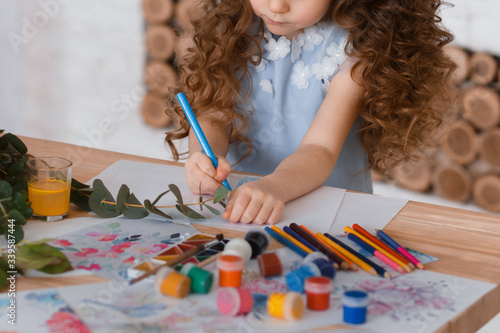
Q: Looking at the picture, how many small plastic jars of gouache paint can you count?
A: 12